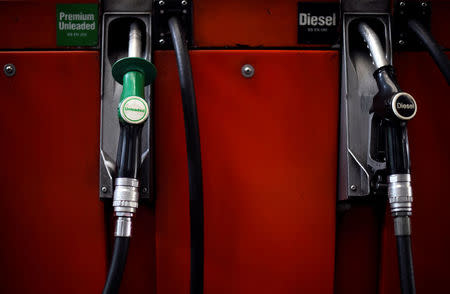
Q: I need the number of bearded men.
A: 0